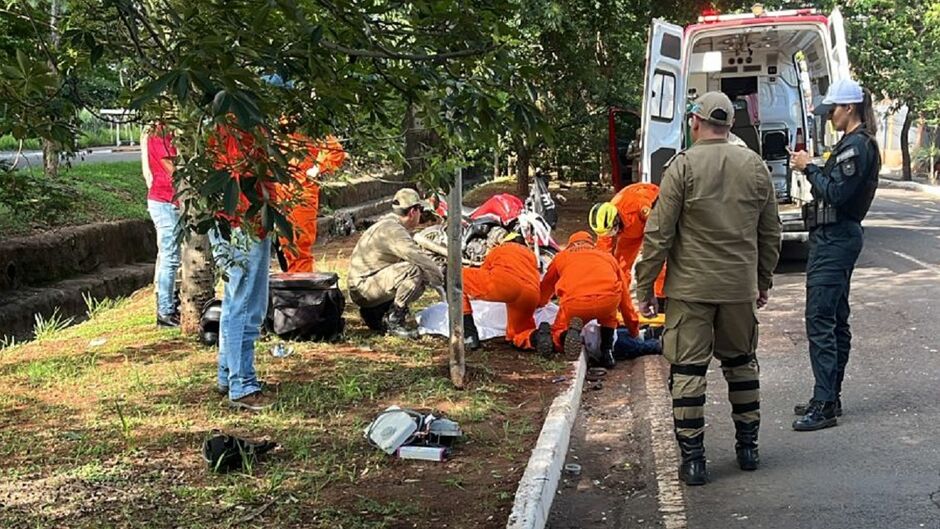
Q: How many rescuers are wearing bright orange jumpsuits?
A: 4